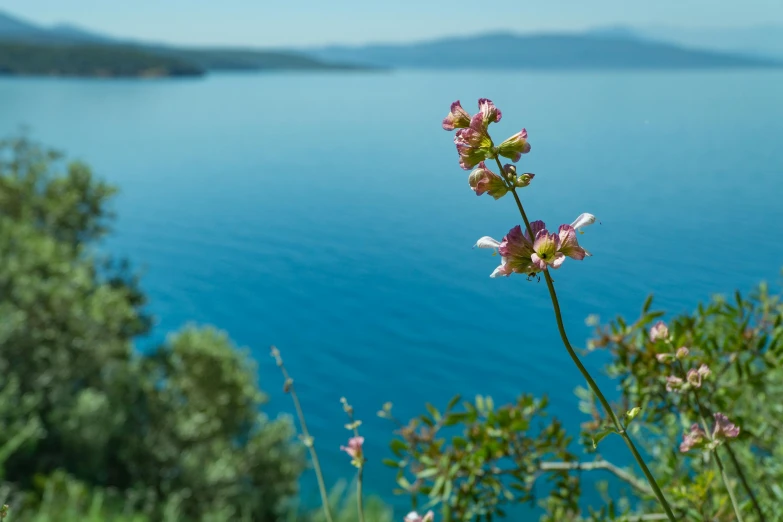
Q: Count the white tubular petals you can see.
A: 2